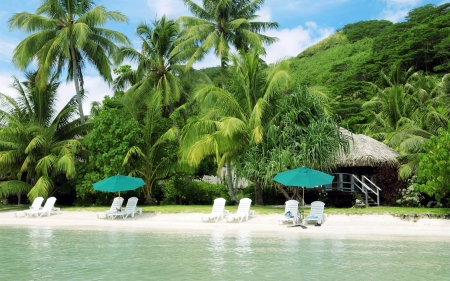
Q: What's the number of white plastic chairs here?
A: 8